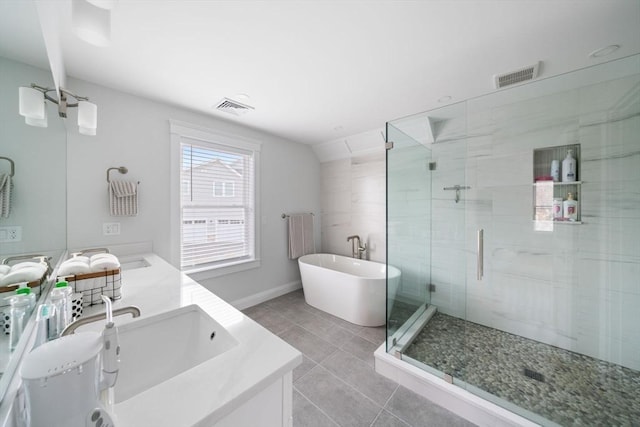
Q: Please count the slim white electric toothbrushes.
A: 1